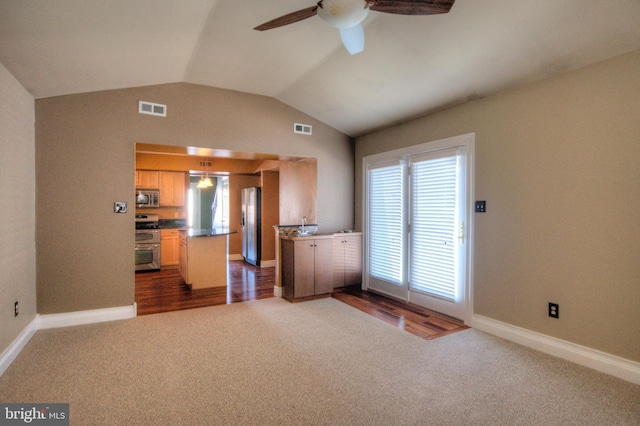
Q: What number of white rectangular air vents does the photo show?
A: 2